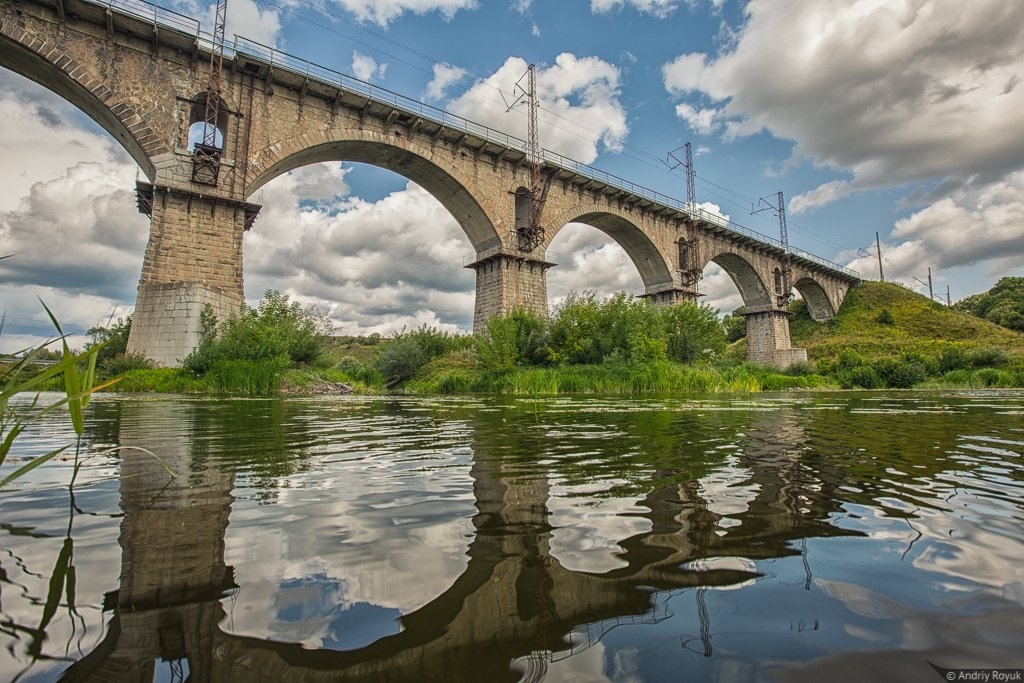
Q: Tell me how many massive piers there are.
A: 4